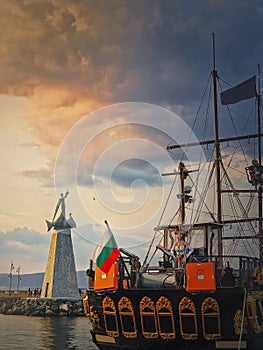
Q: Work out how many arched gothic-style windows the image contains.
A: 6